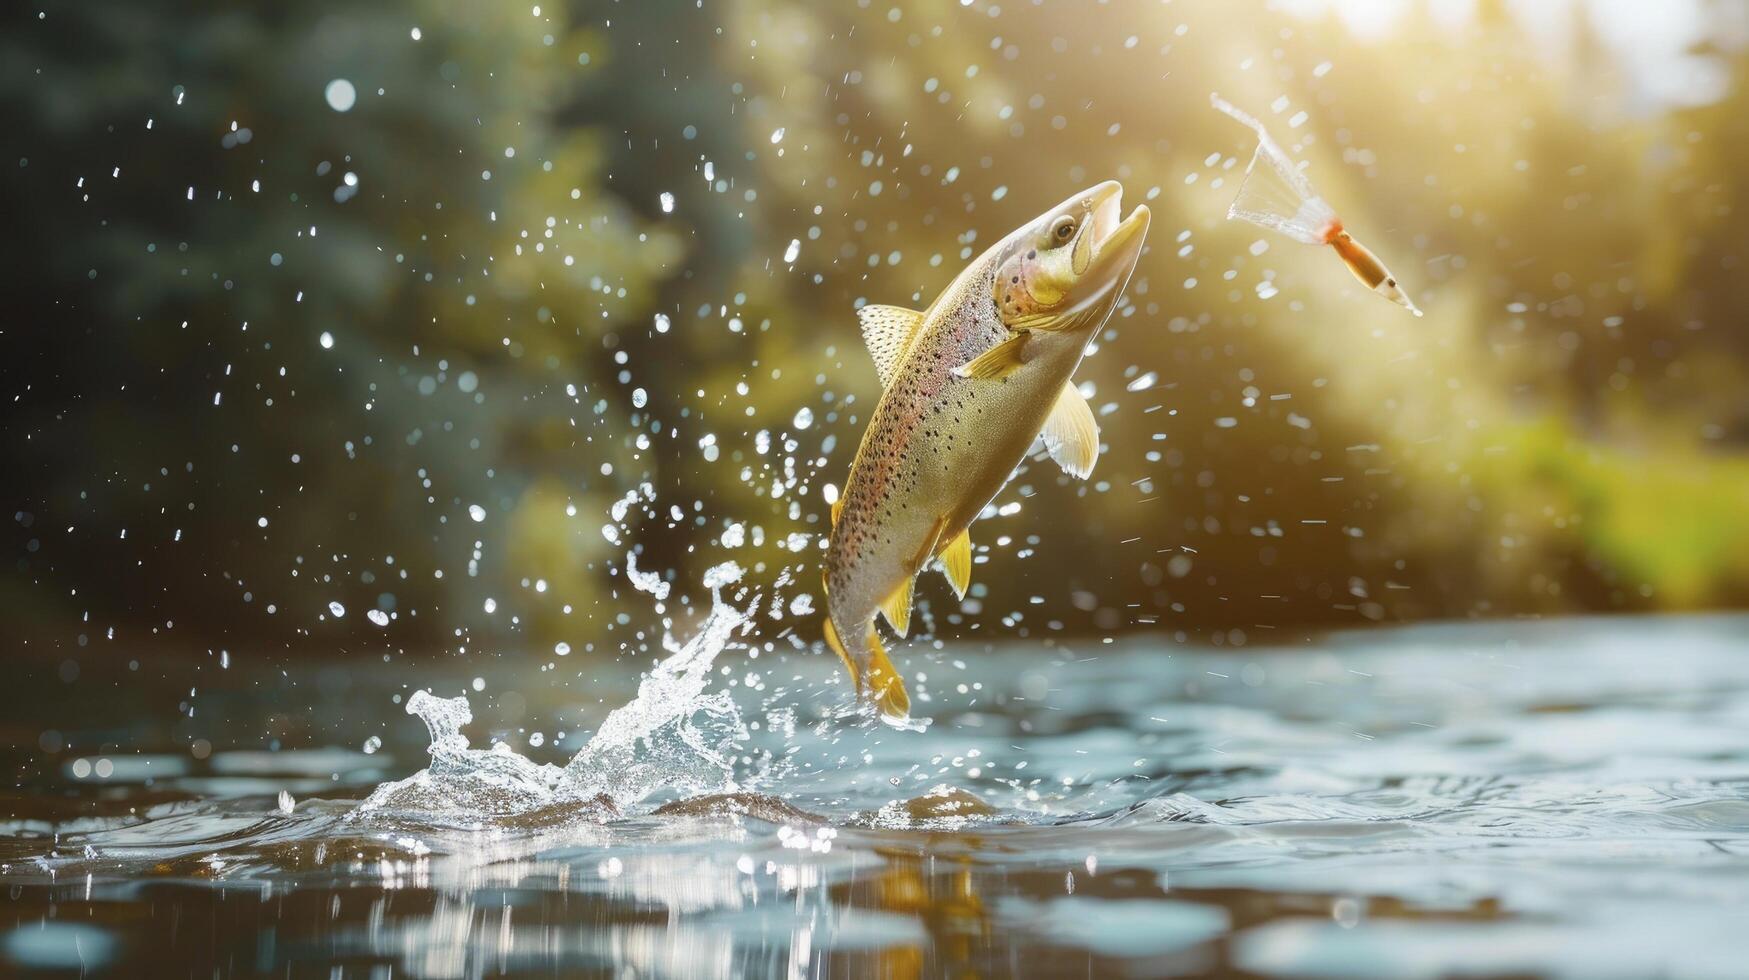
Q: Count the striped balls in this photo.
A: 0